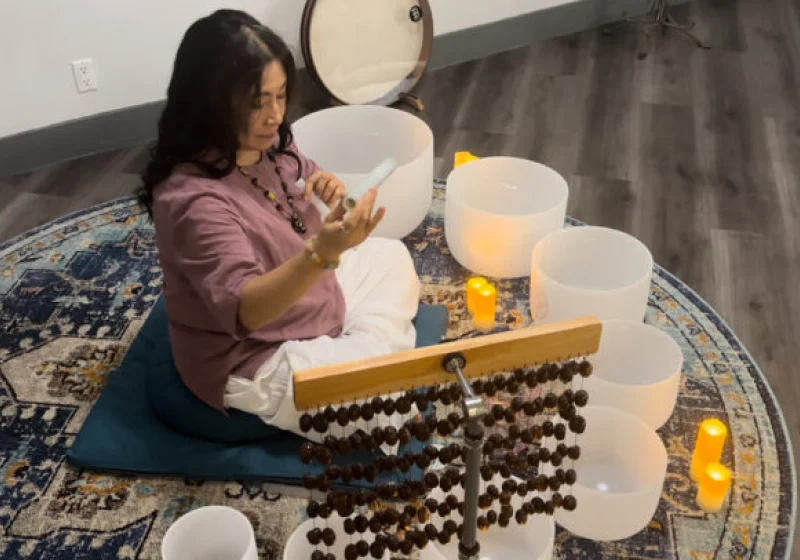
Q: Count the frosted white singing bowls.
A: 8